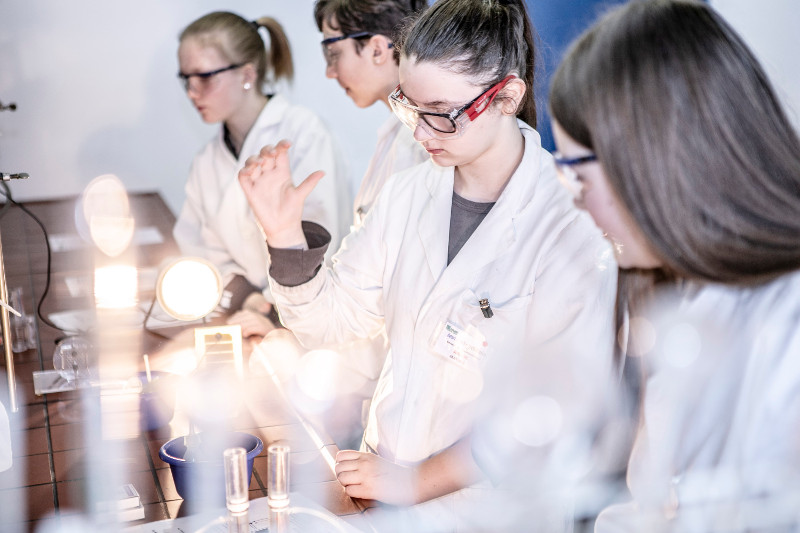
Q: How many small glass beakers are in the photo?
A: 2